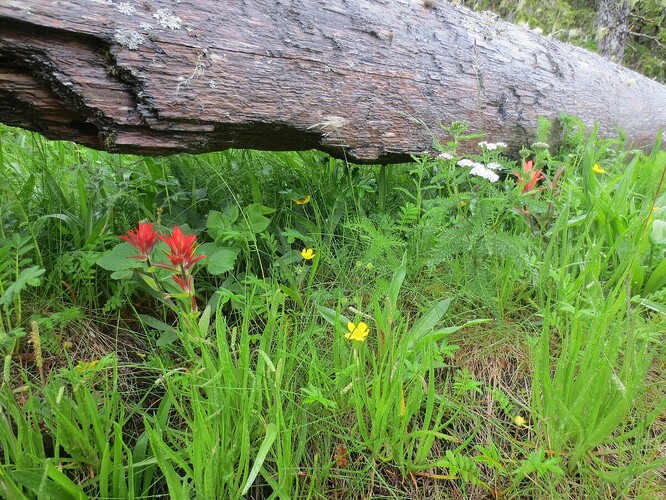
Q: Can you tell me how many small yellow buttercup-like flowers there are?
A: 5